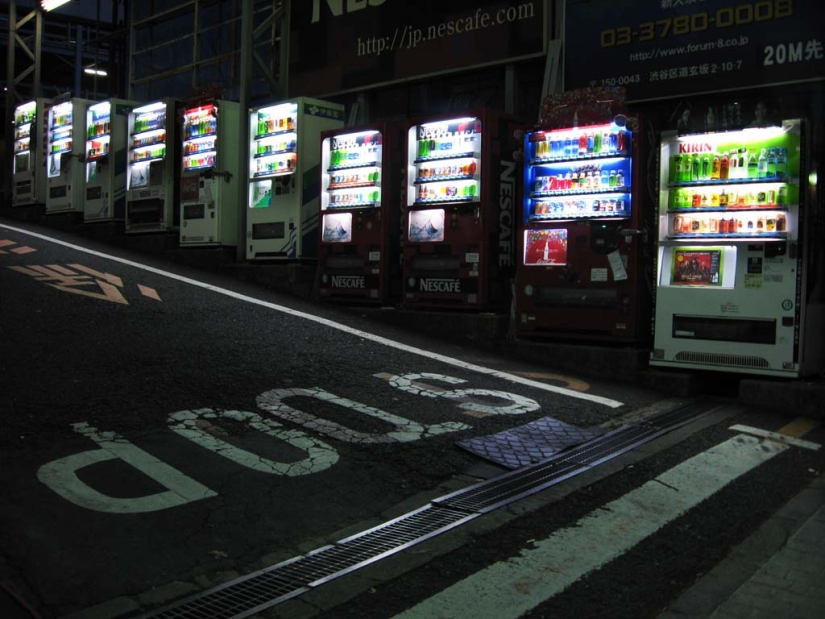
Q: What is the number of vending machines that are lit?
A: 10